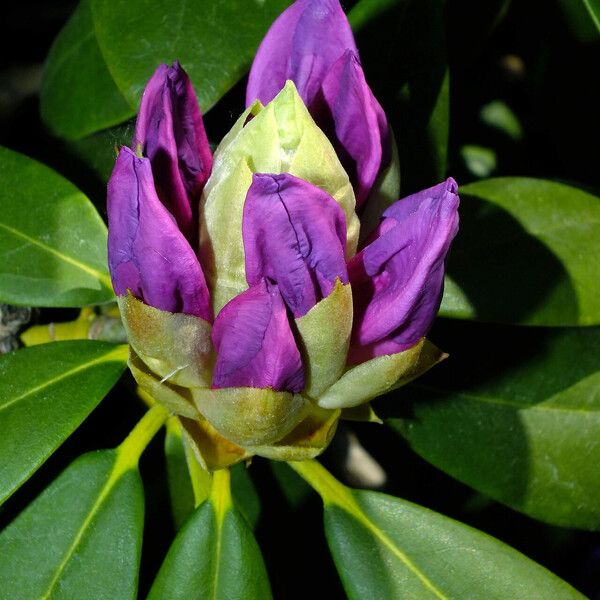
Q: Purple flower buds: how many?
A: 7